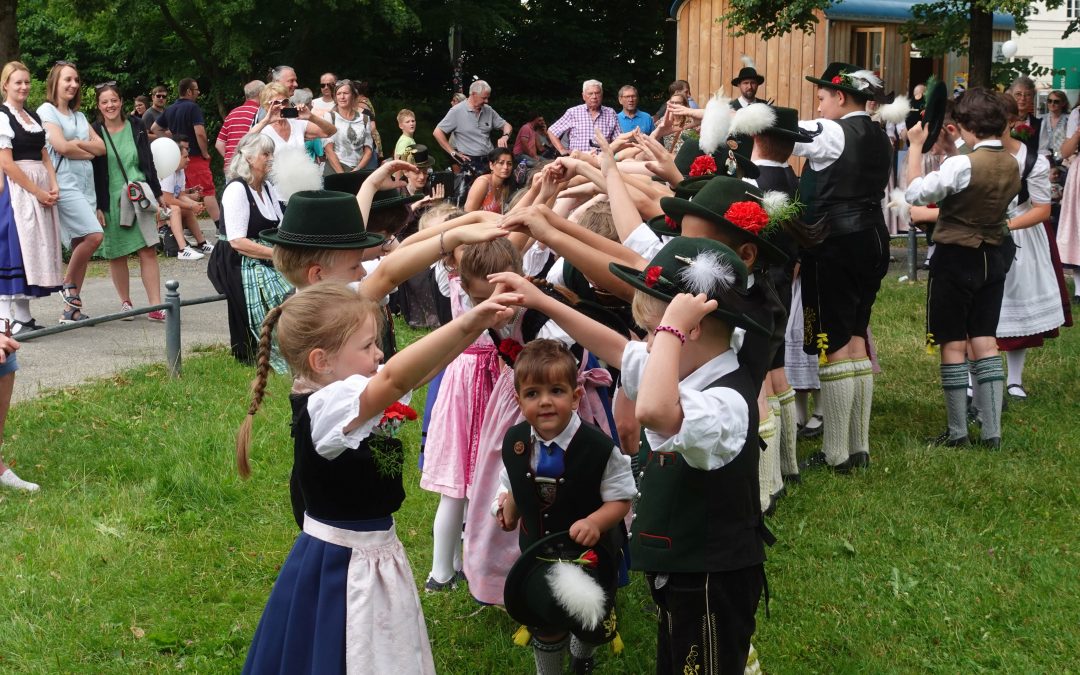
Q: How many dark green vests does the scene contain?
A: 2